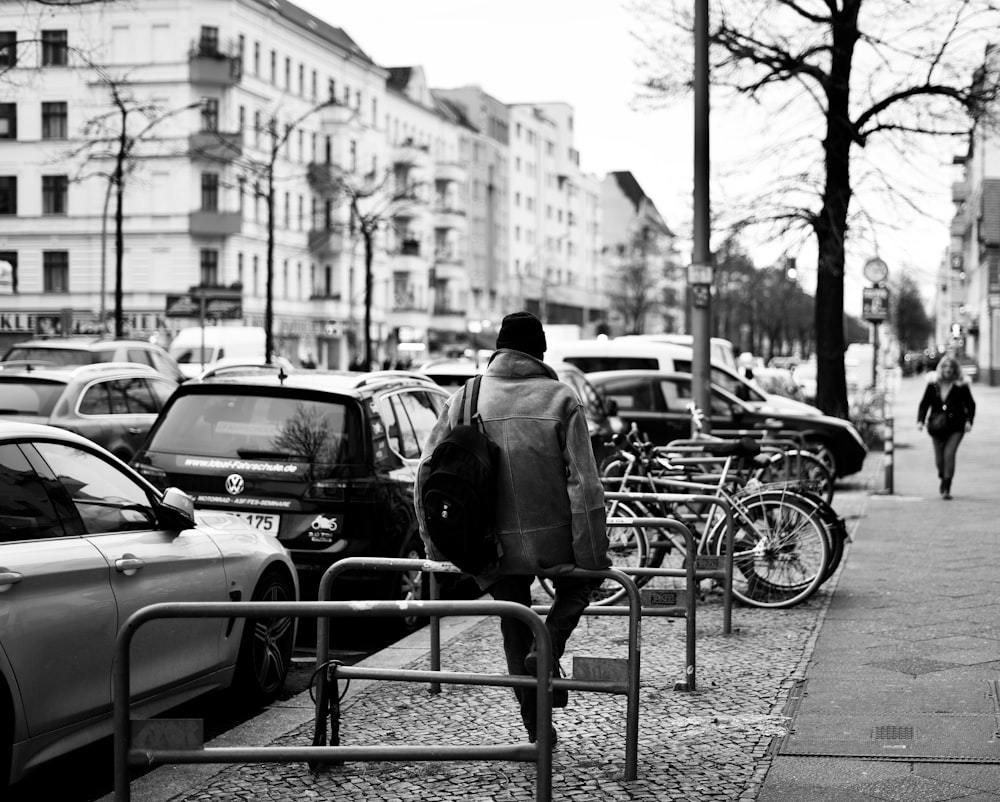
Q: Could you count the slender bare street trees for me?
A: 3